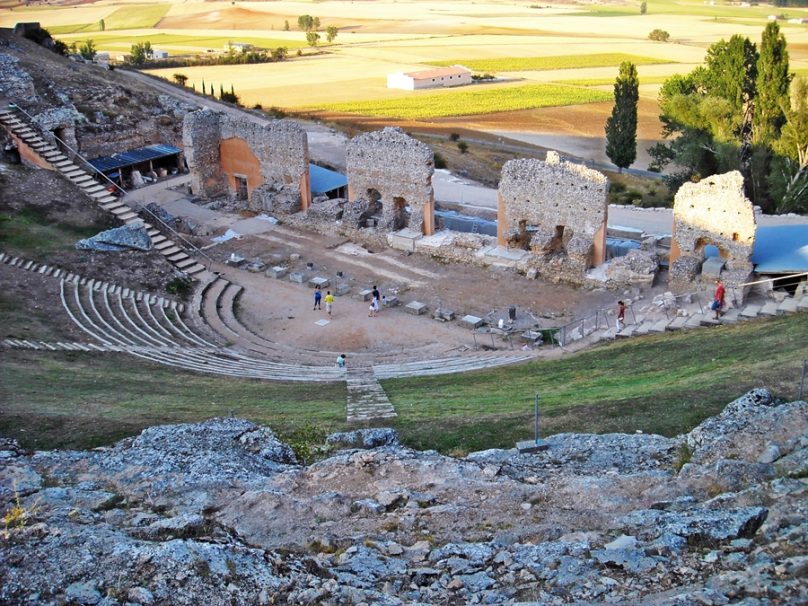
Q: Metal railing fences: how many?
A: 2